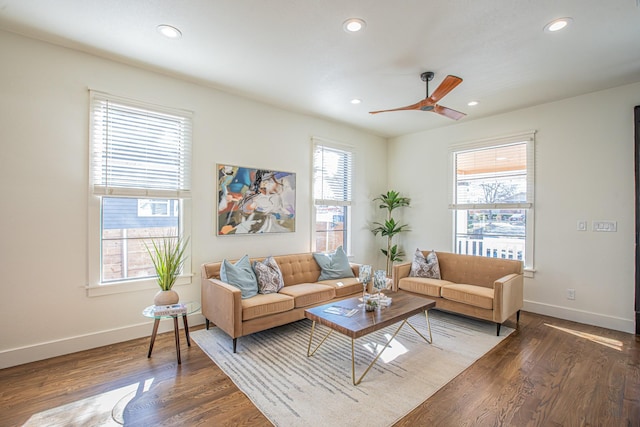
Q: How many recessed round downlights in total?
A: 5